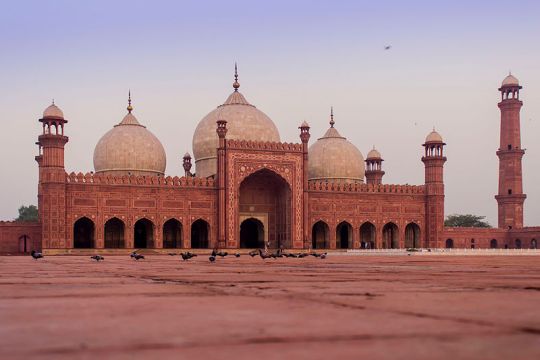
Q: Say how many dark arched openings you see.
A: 11